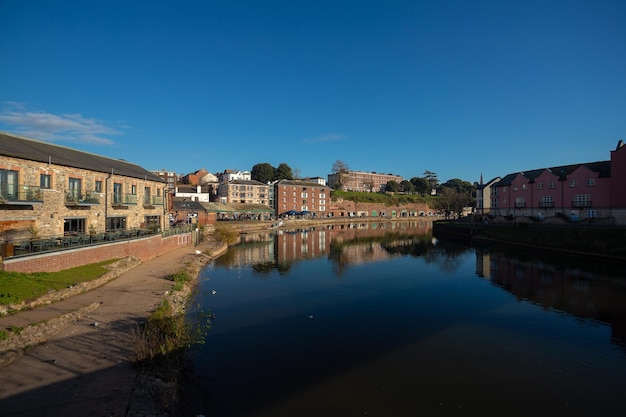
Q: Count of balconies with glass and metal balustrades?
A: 4